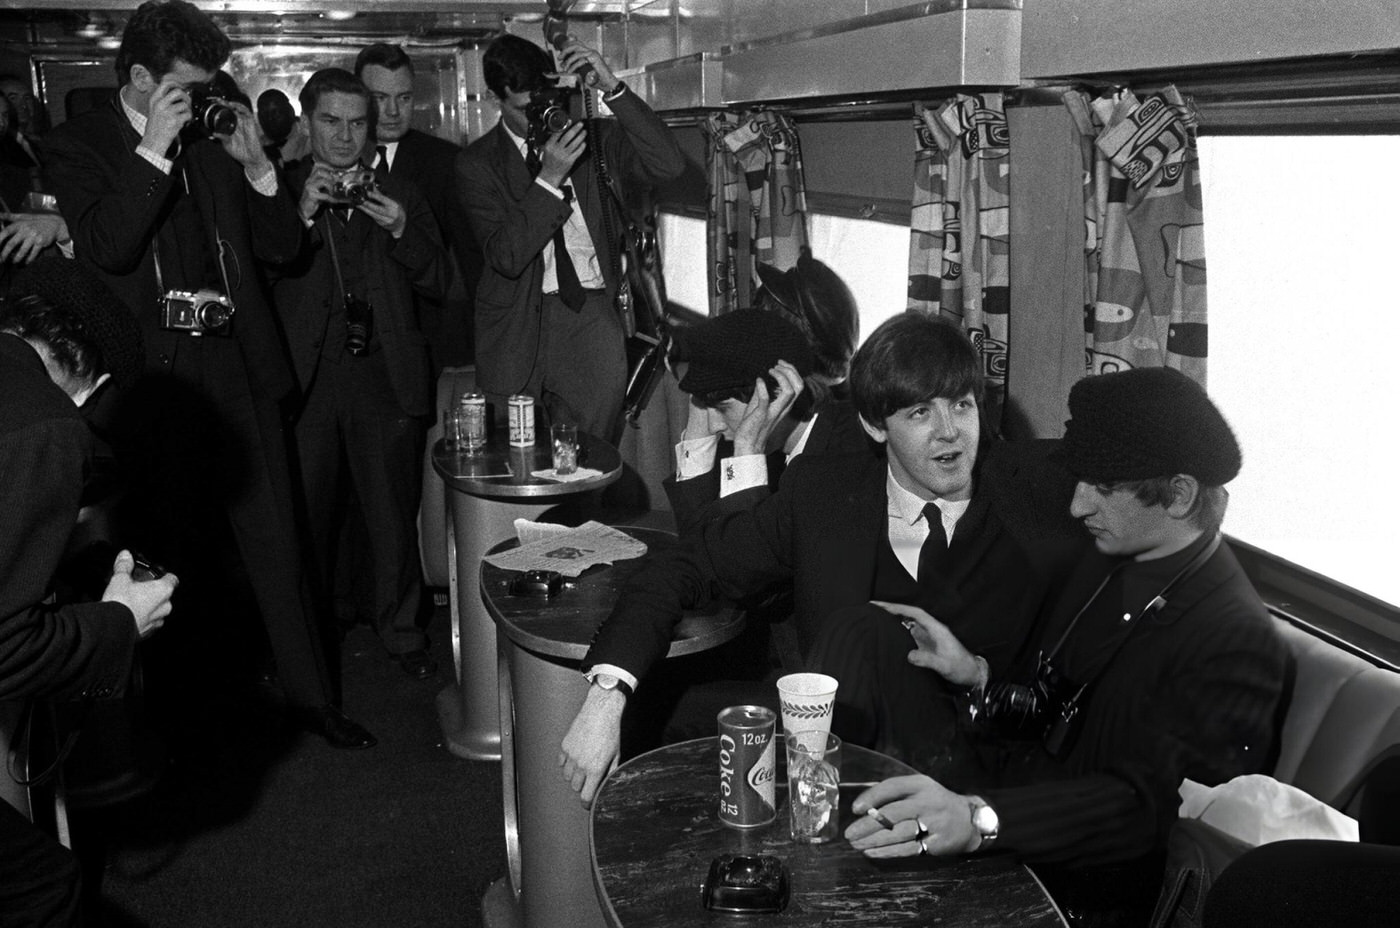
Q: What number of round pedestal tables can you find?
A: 3